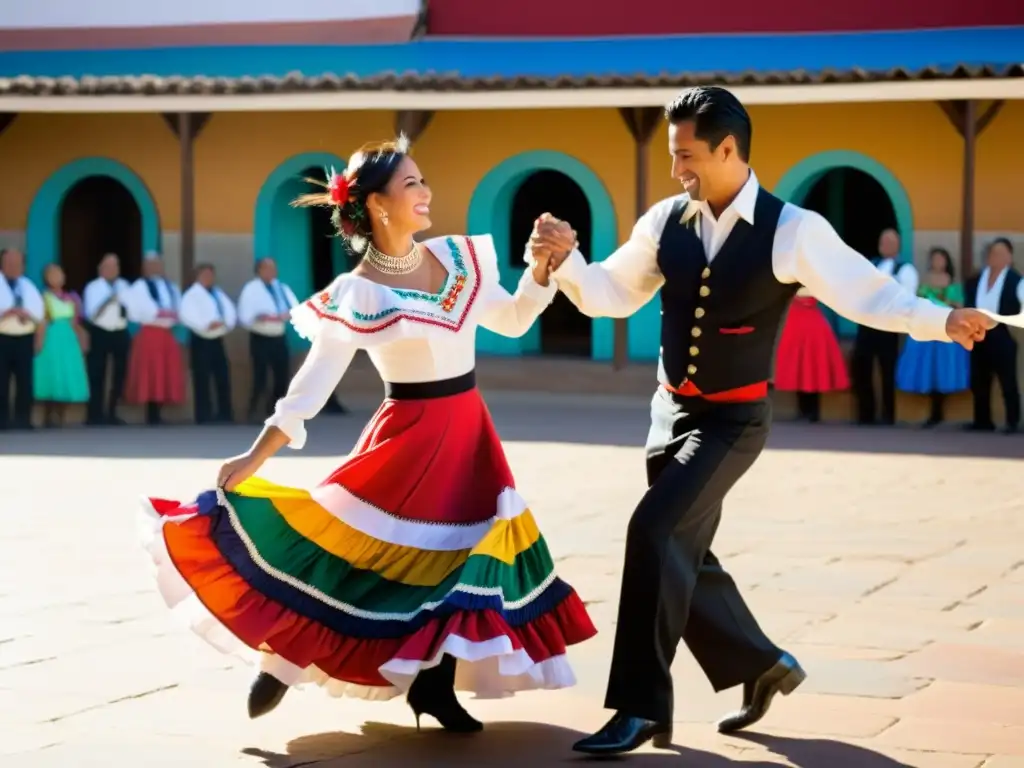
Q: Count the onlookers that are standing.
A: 10